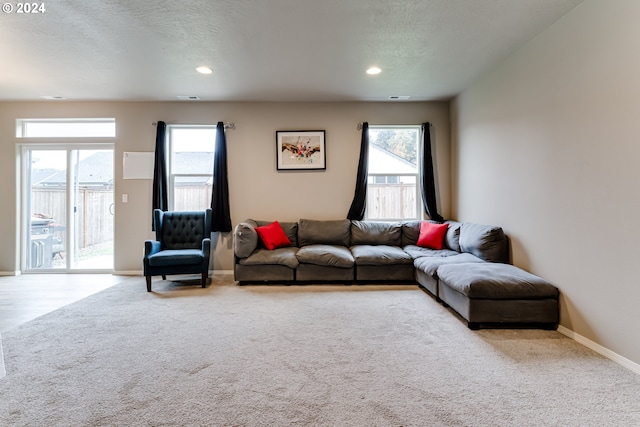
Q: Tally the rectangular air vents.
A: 3